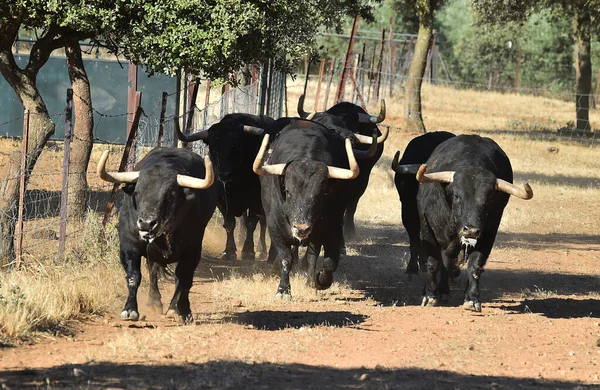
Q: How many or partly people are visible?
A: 0